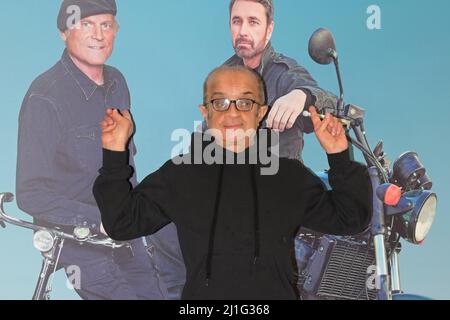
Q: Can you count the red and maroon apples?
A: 0